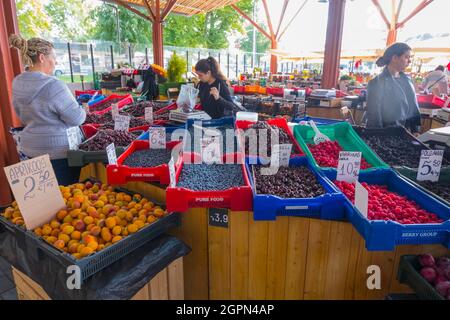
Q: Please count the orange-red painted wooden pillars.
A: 5